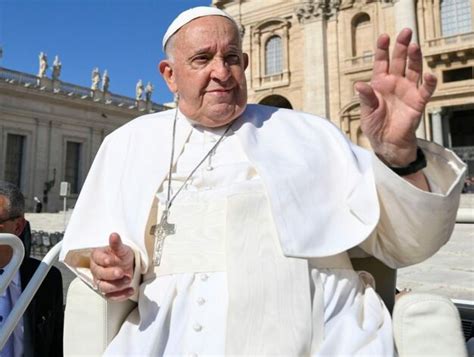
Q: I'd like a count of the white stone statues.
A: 6